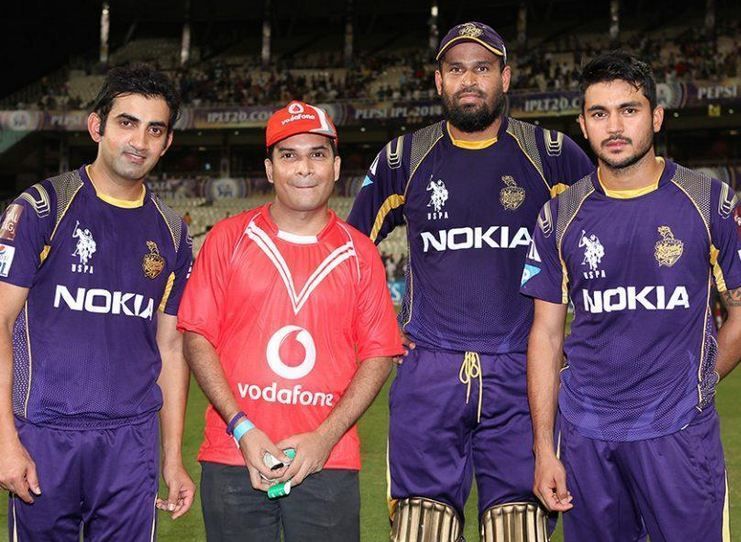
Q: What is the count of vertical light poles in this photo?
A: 8